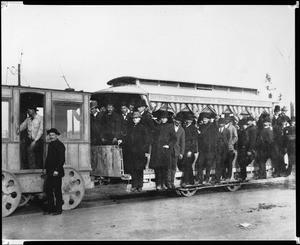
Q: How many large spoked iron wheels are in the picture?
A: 2